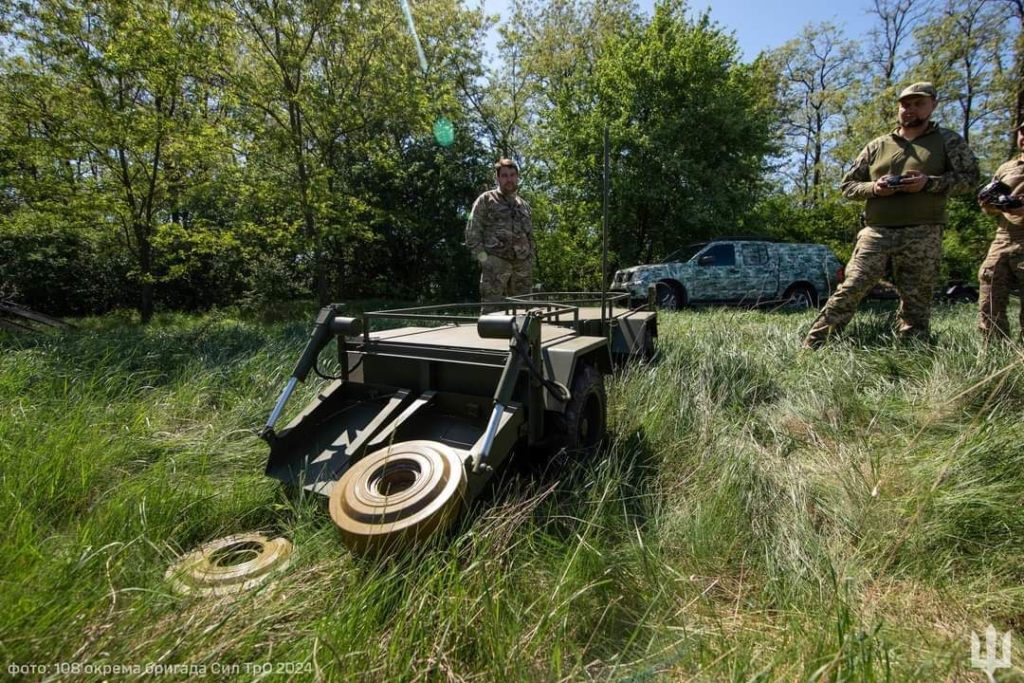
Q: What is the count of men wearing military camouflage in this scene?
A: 3